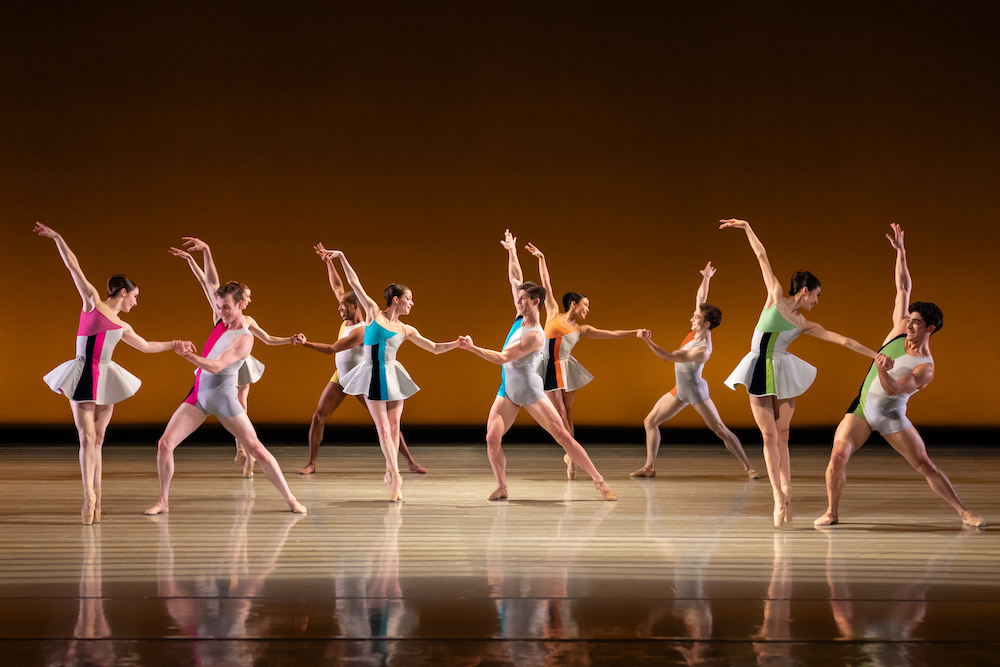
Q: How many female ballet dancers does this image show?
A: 5